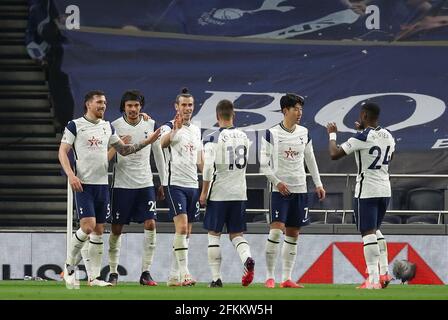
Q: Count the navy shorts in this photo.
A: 6